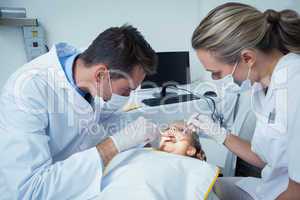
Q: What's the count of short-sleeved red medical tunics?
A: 0